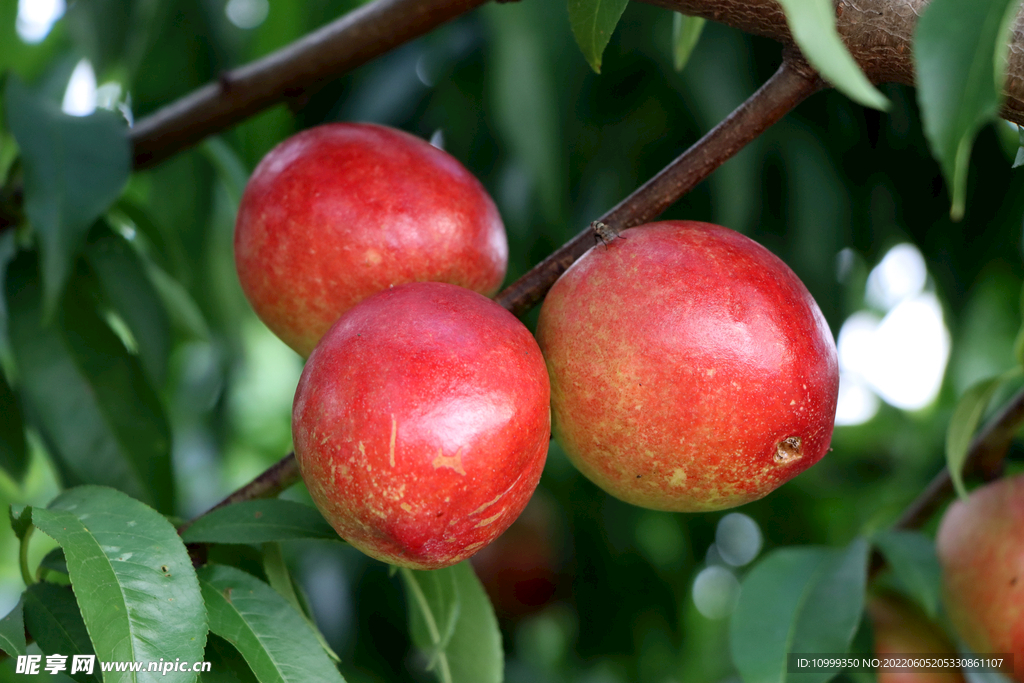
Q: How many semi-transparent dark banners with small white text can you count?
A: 1